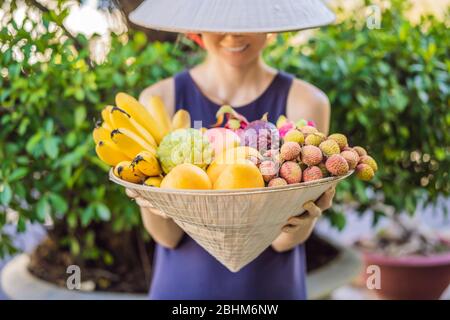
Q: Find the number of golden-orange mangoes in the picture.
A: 3